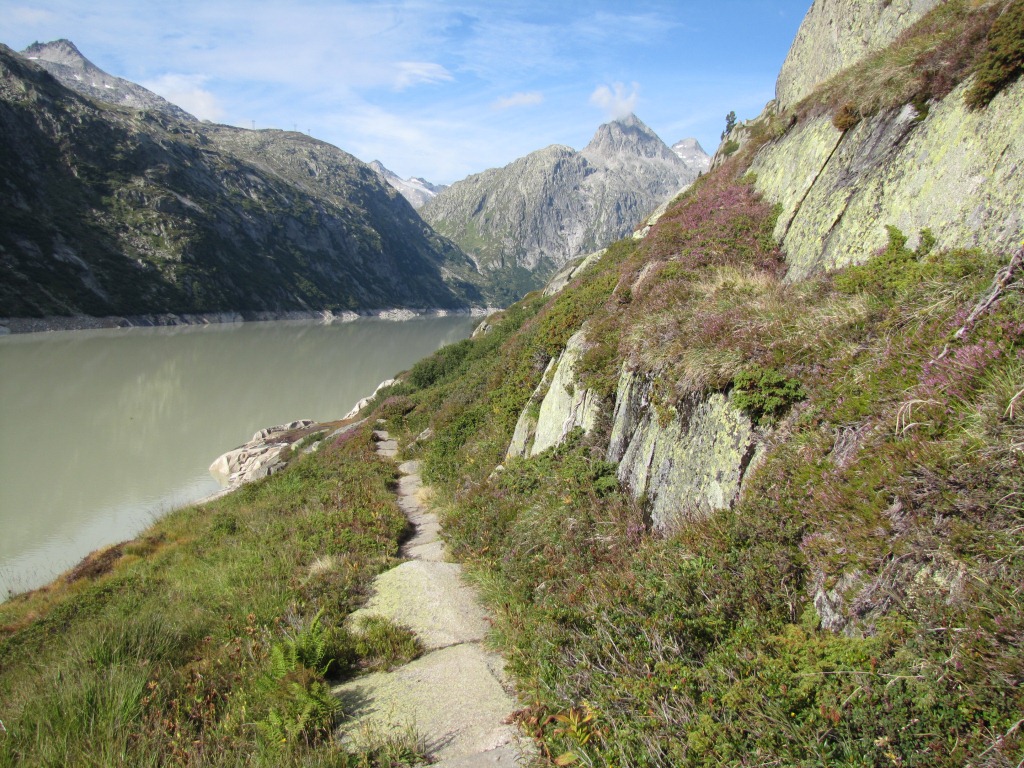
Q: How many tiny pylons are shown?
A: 3